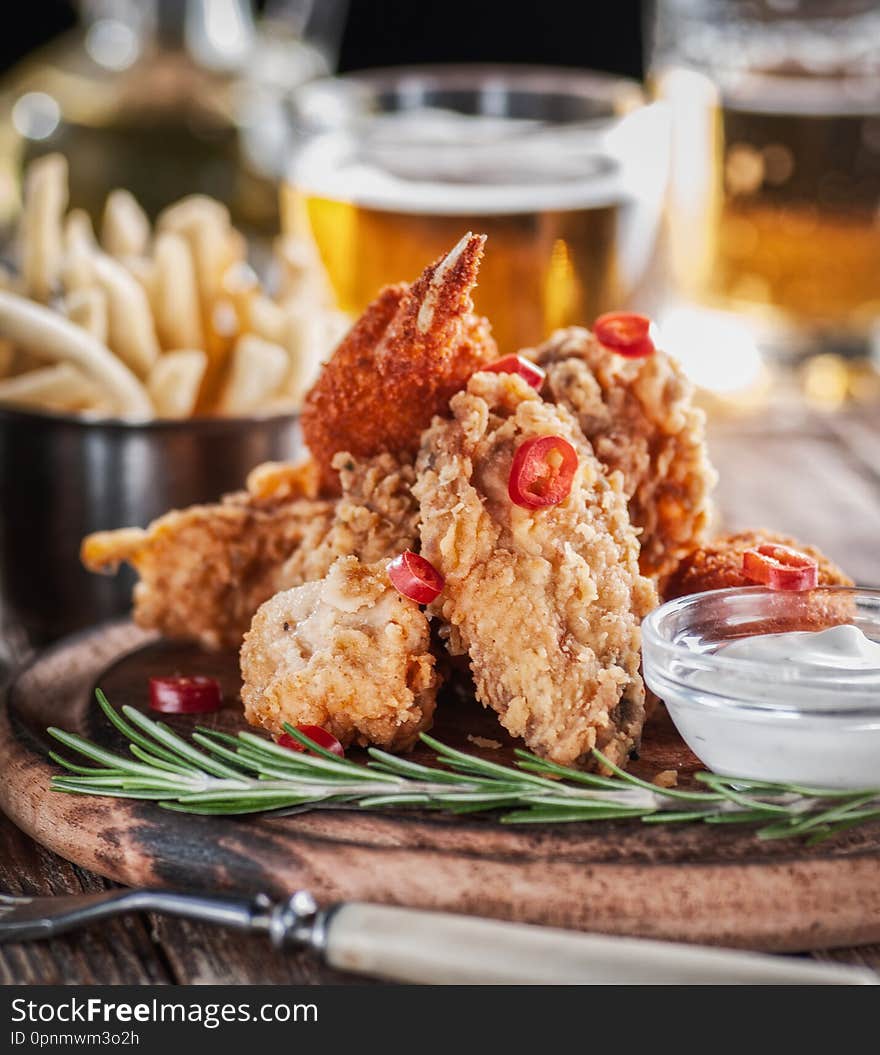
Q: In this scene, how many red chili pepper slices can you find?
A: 7